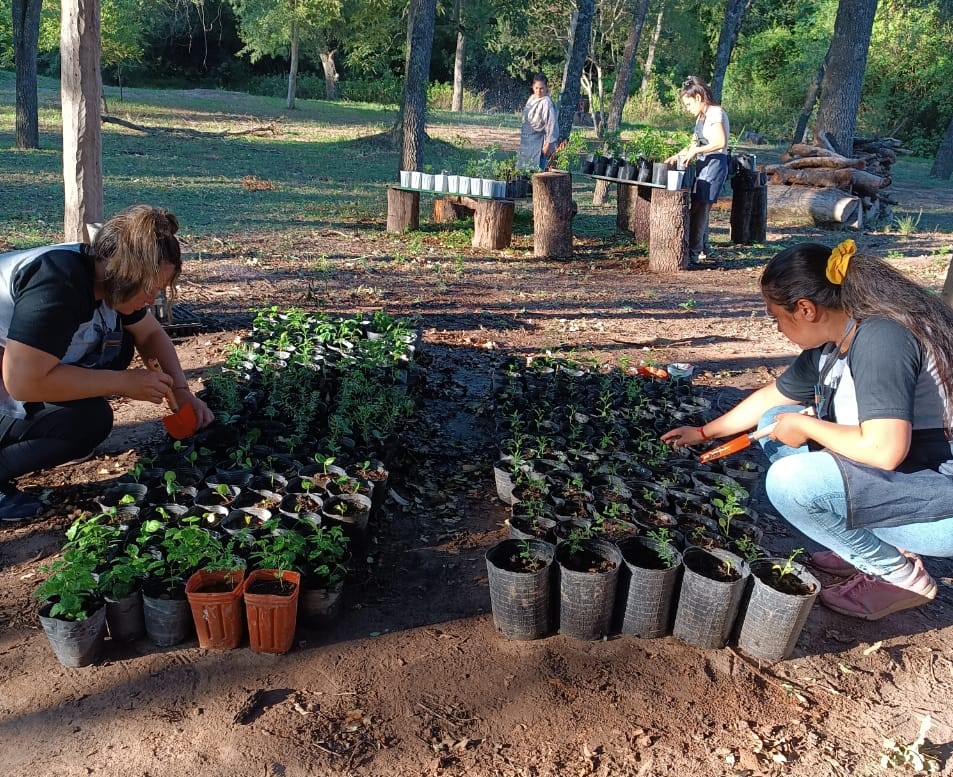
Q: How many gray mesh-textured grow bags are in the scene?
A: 5